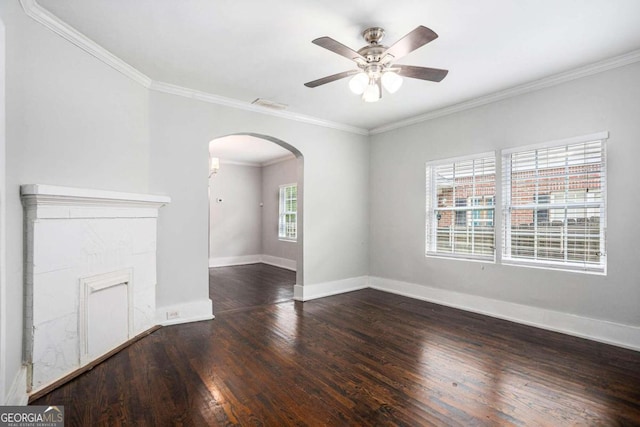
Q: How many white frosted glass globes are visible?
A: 3